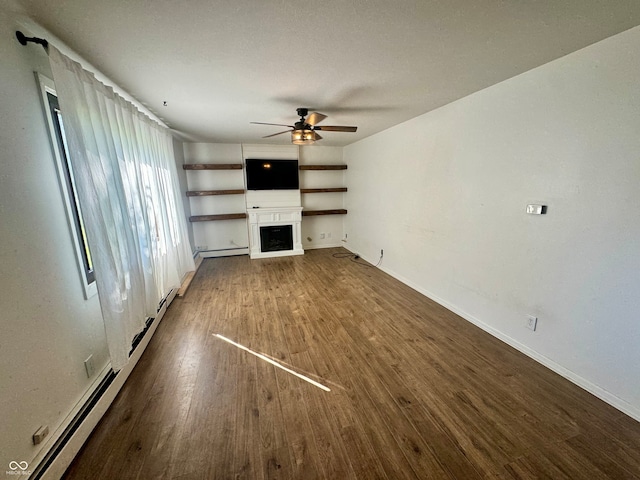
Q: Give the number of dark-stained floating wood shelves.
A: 6